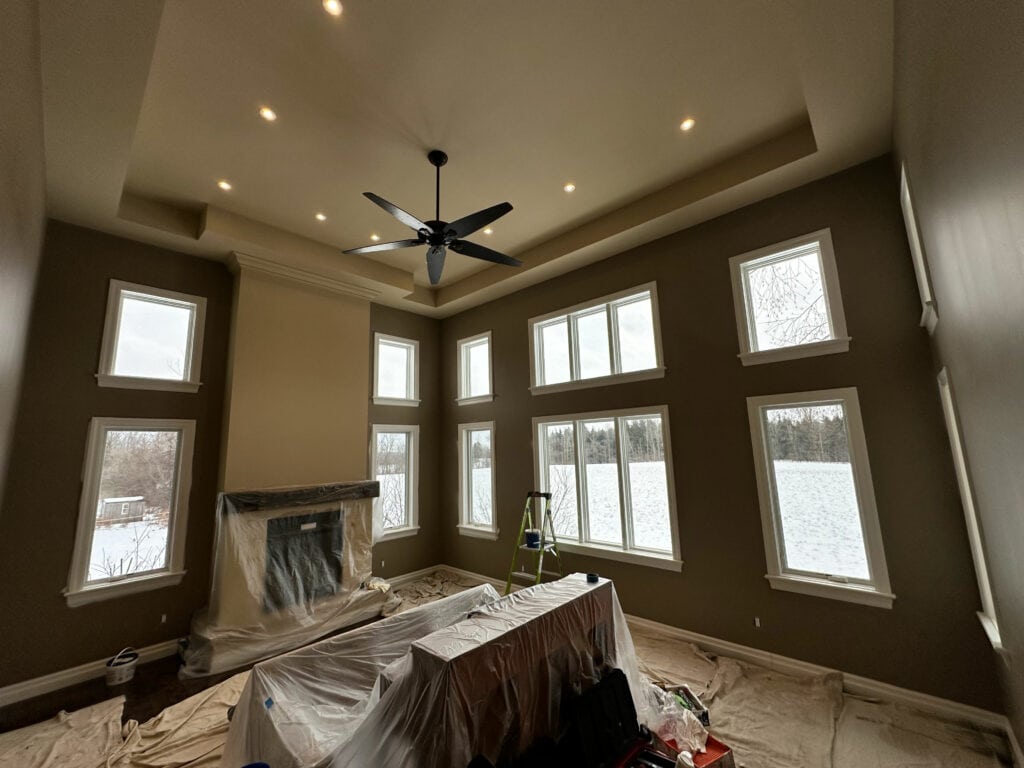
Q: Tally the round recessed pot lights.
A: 8